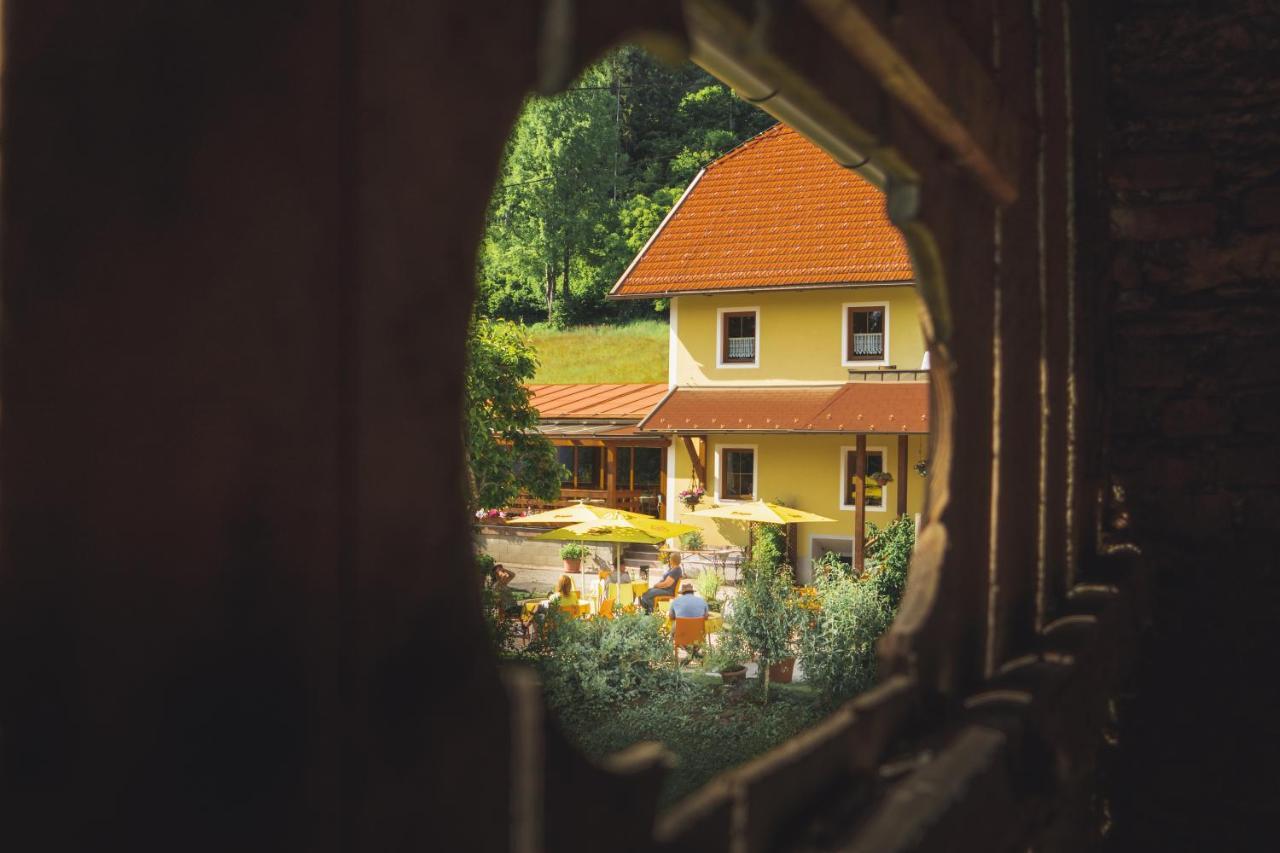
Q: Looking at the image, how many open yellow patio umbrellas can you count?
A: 3